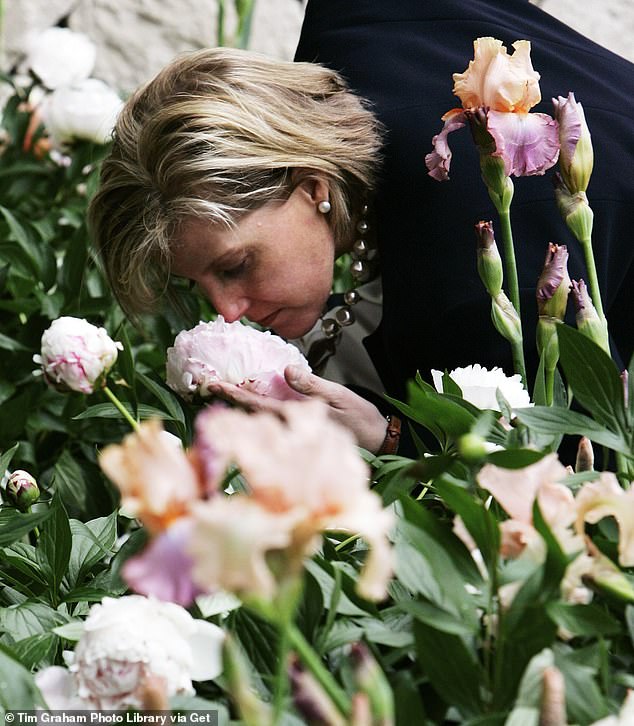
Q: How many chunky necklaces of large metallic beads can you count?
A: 1